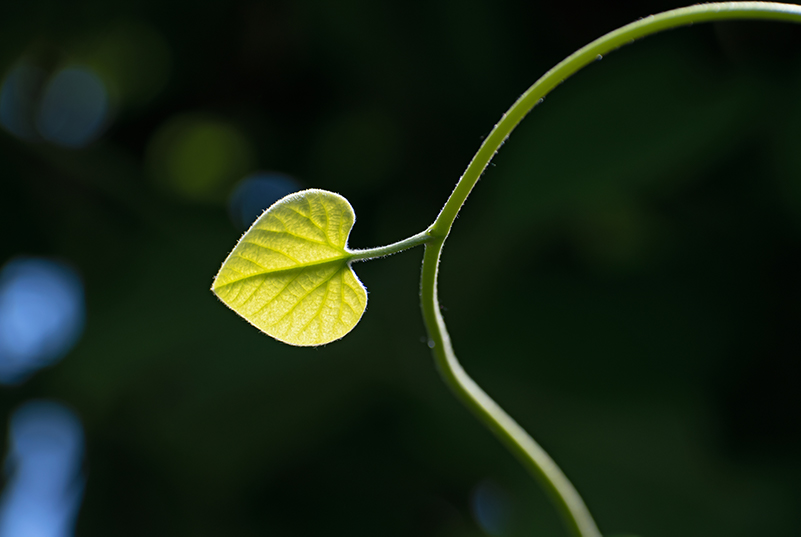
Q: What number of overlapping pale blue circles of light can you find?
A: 2